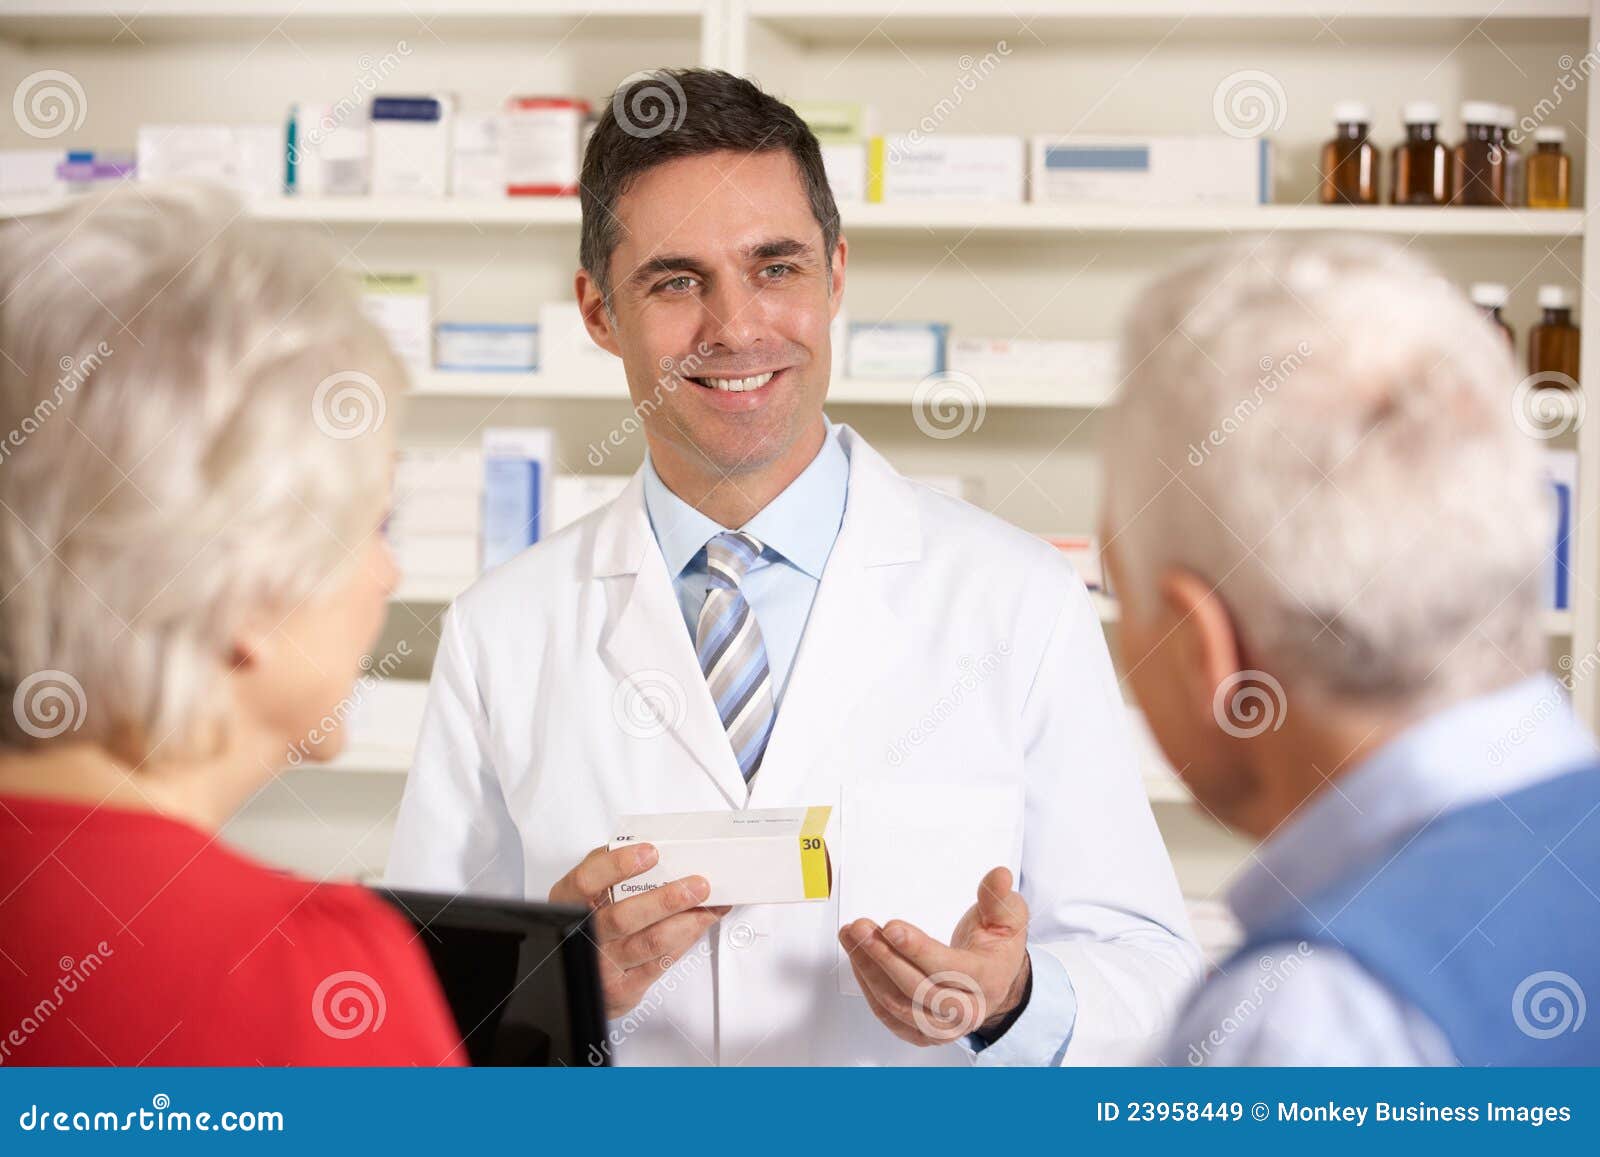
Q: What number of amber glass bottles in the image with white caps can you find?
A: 7